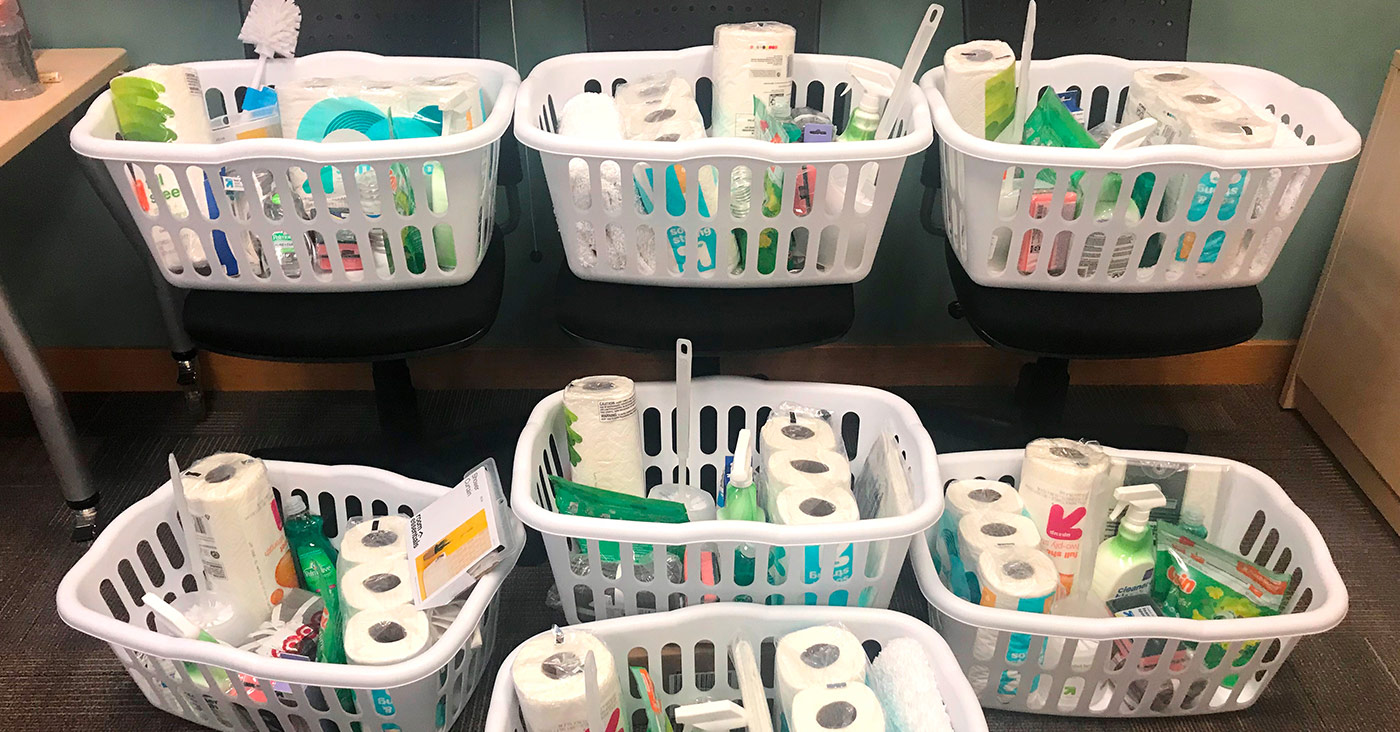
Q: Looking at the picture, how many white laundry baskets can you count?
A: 7